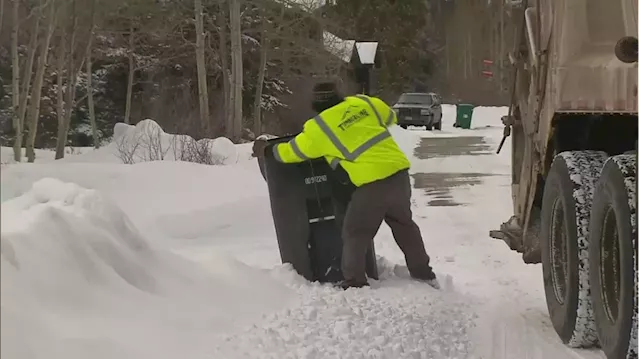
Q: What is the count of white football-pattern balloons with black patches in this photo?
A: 0